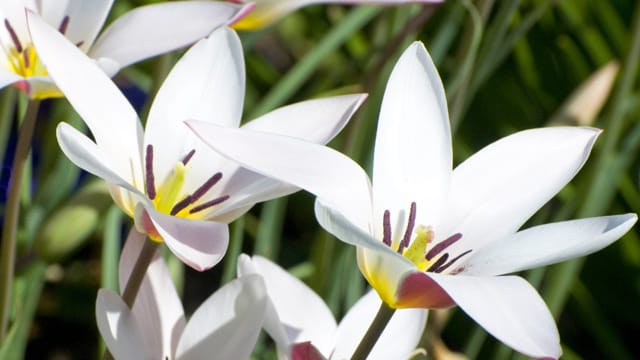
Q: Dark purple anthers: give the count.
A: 15